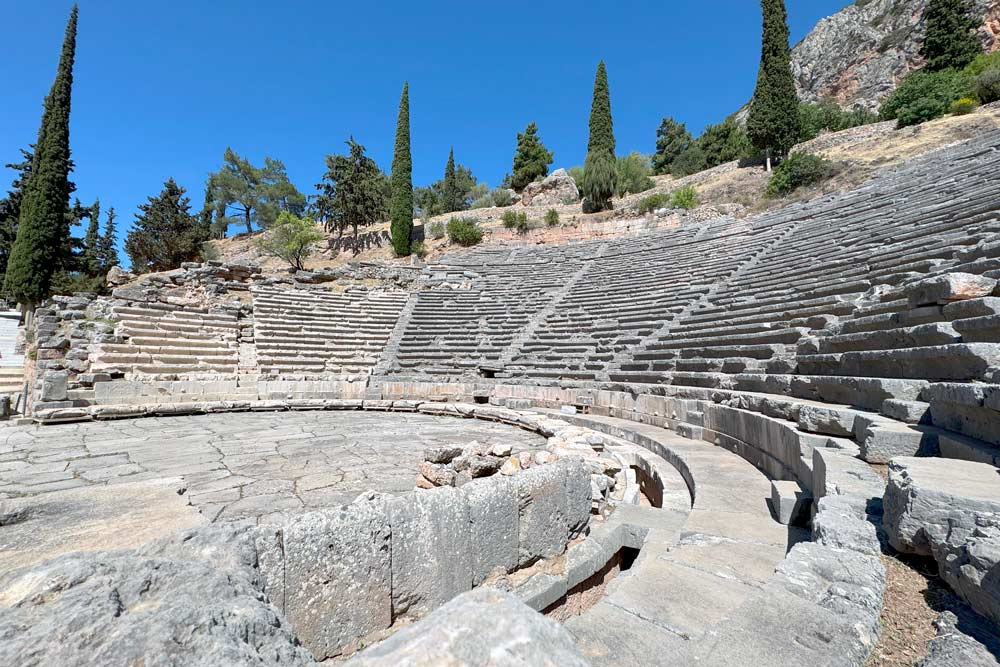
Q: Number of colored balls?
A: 0